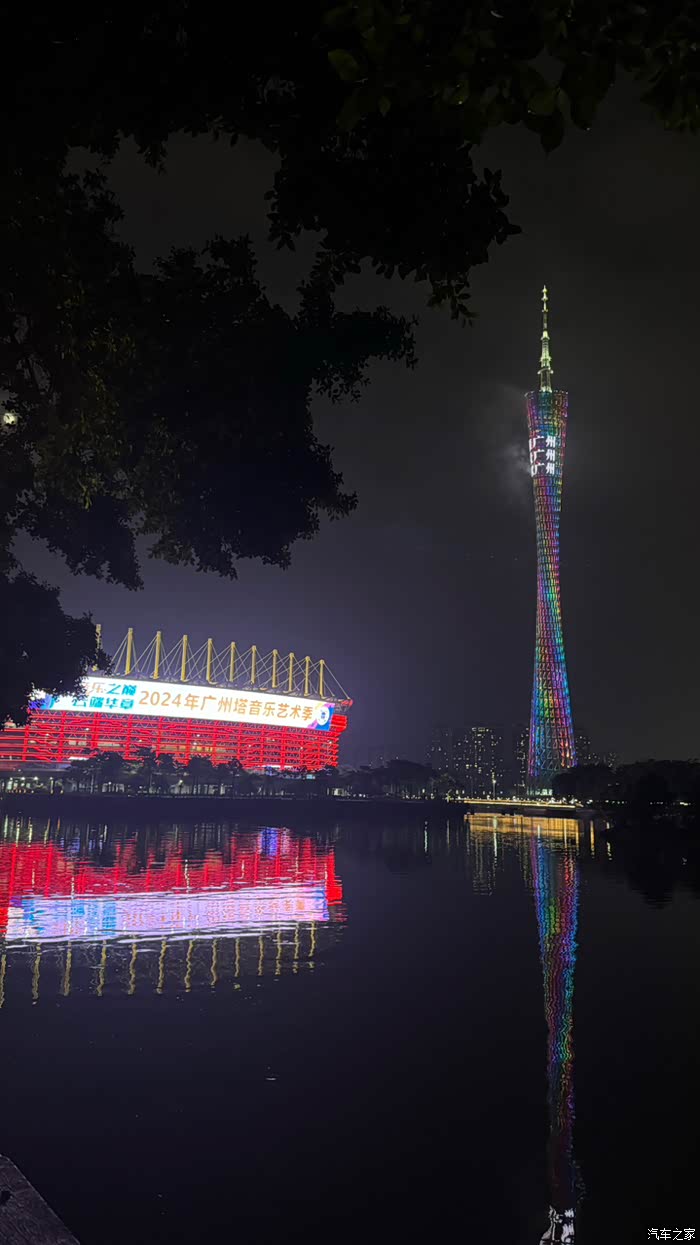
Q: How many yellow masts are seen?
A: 11